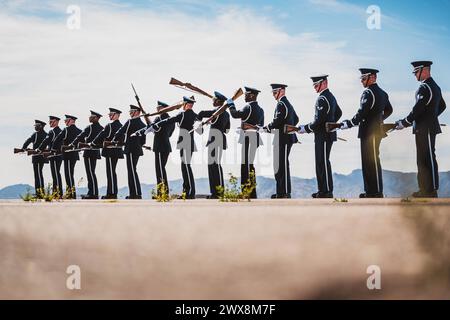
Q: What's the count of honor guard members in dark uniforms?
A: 14